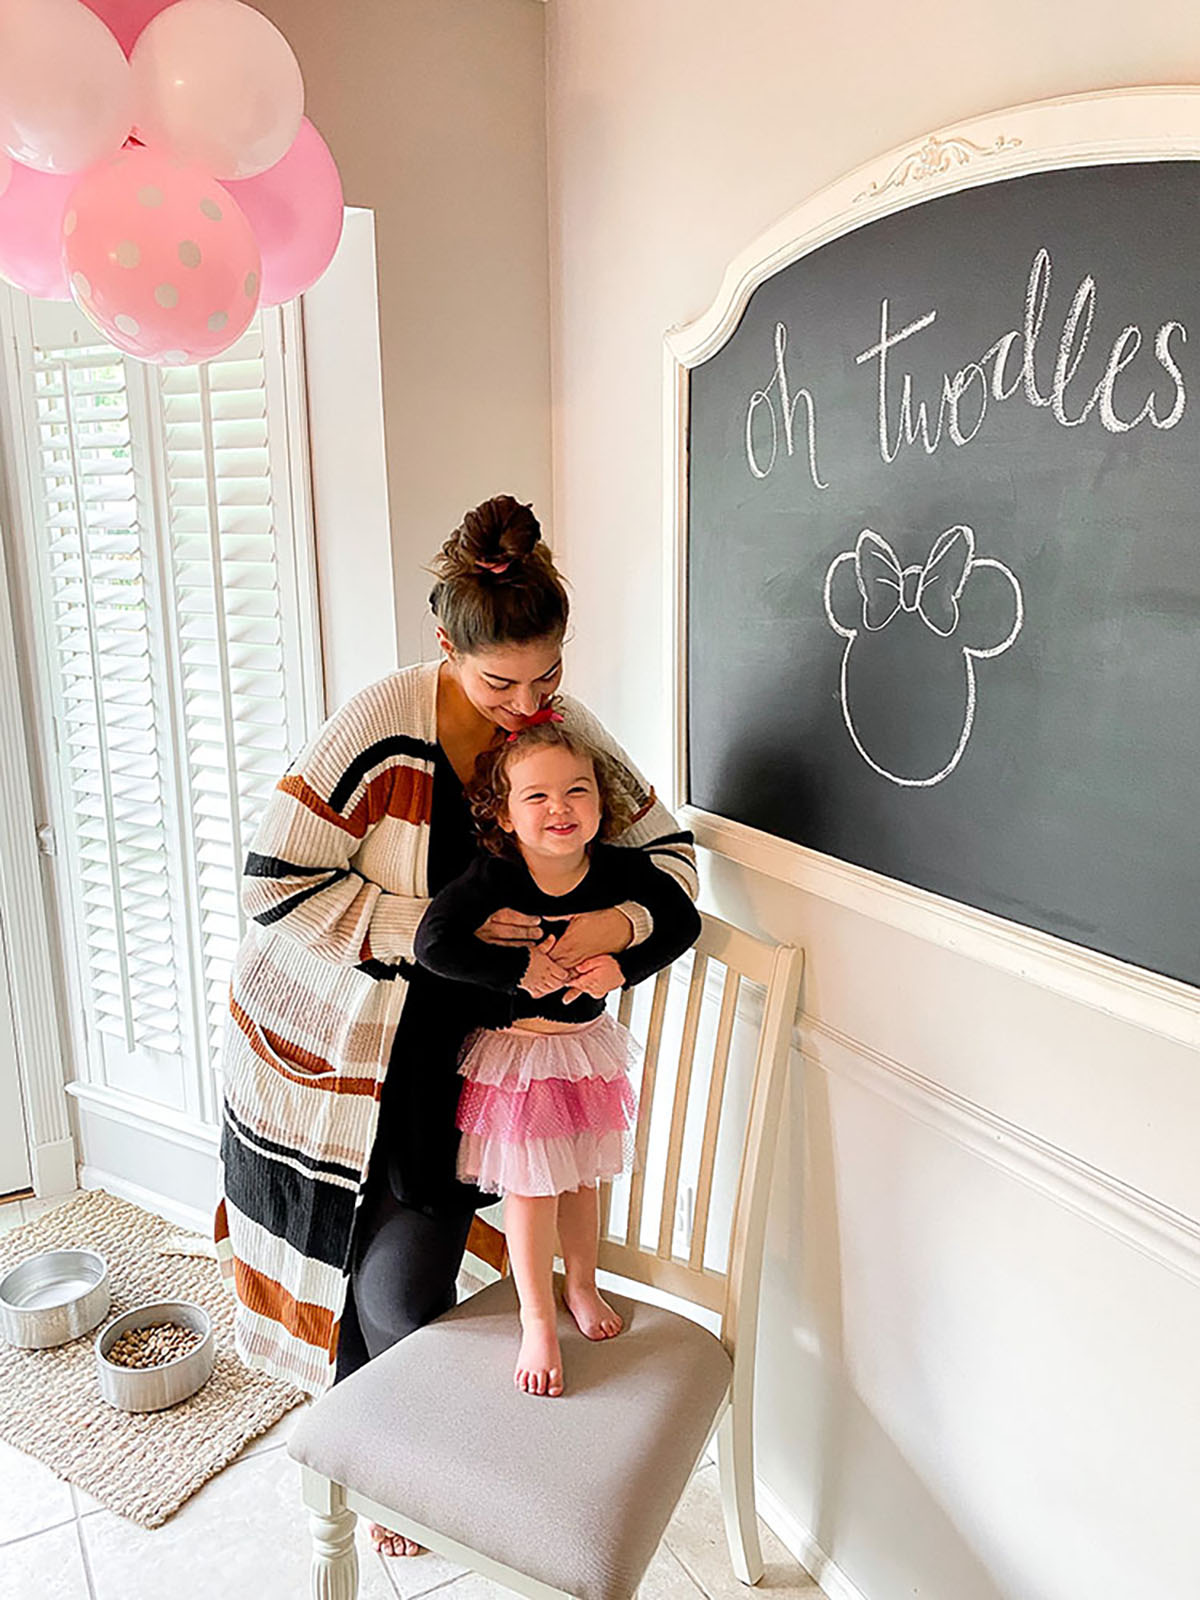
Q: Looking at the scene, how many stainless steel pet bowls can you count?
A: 2